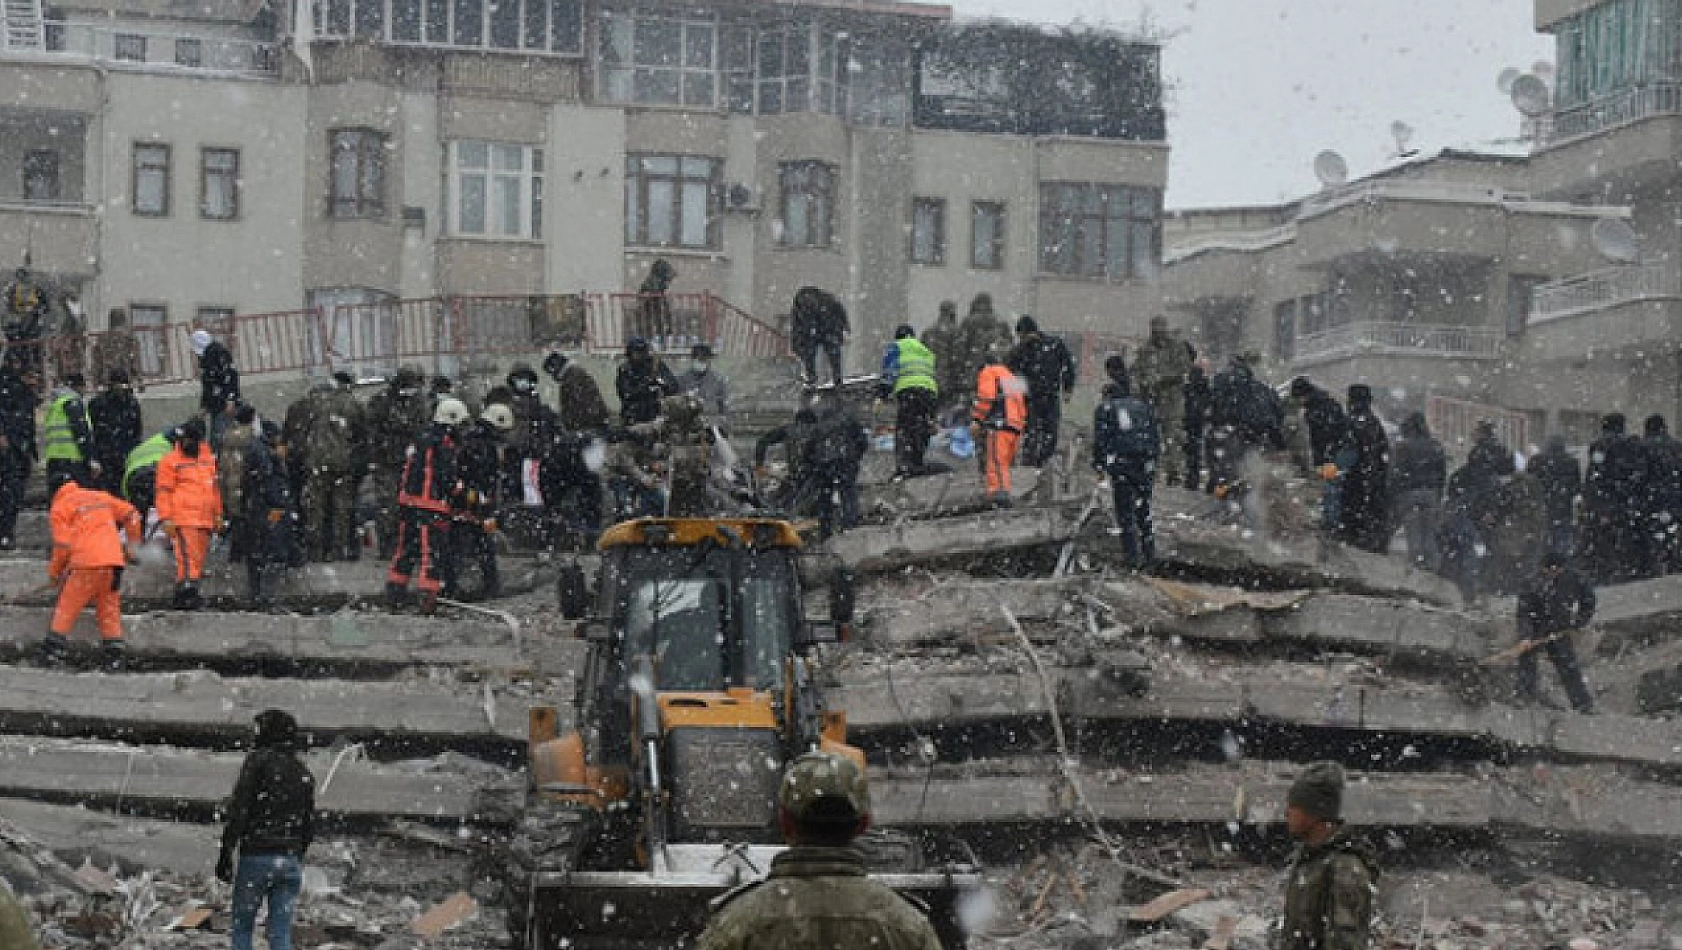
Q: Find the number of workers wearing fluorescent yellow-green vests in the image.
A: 3